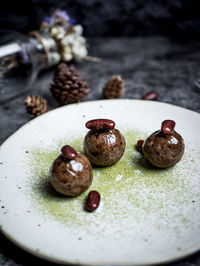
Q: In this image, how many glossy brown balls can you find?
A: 3